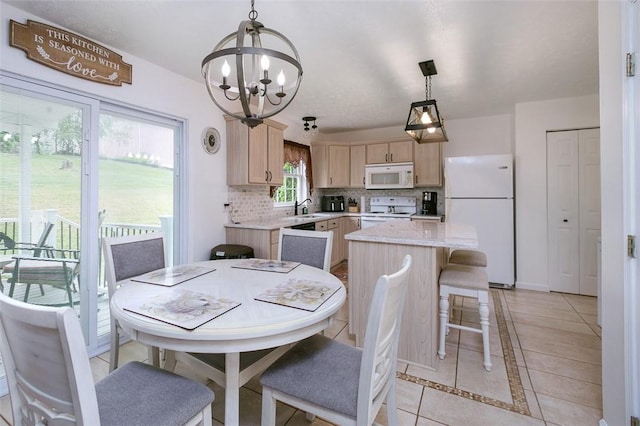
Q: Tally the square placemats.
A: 4